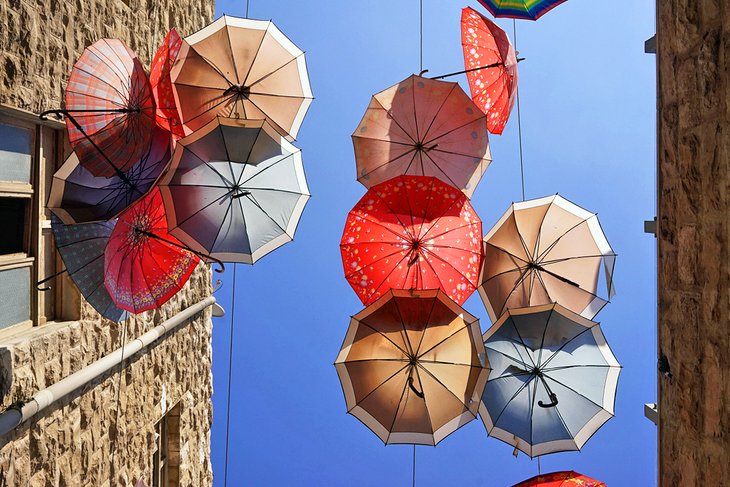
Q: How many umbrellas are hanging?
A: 15